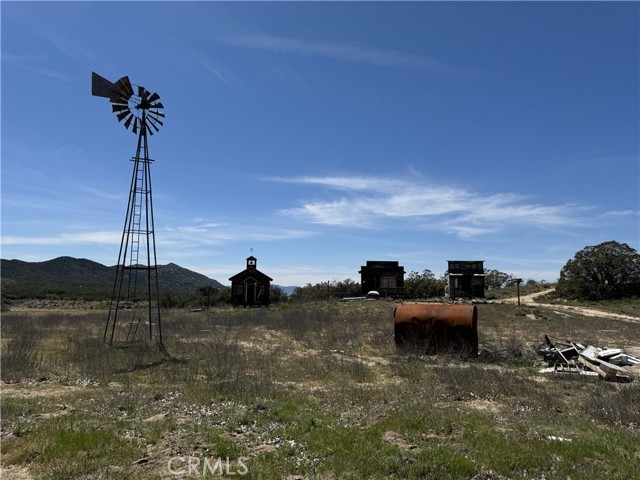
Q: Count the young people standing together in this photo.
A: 0